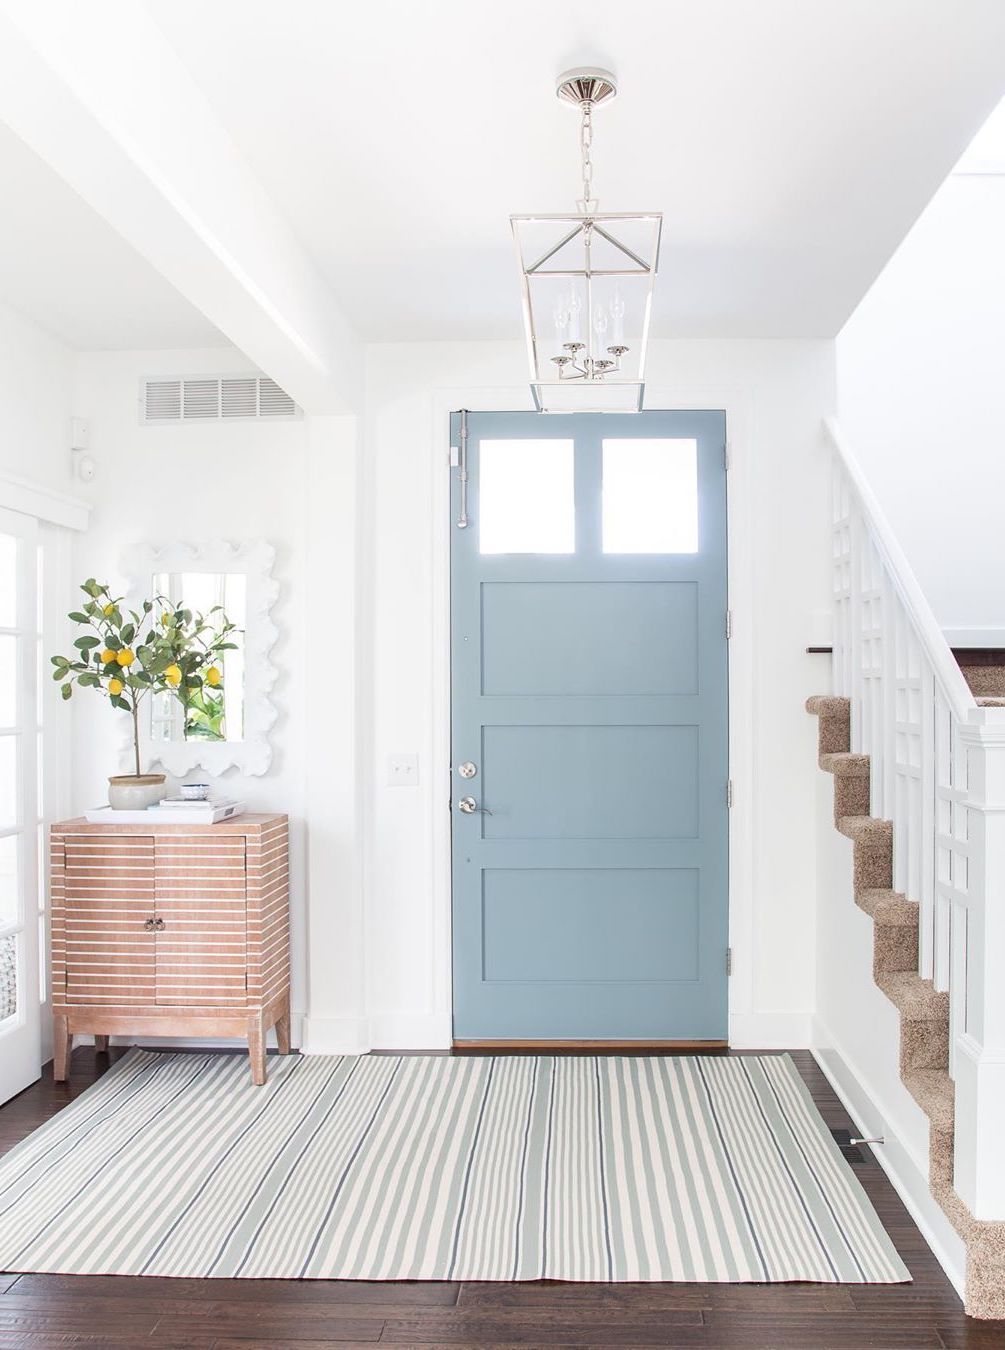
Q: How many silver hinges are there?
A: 4